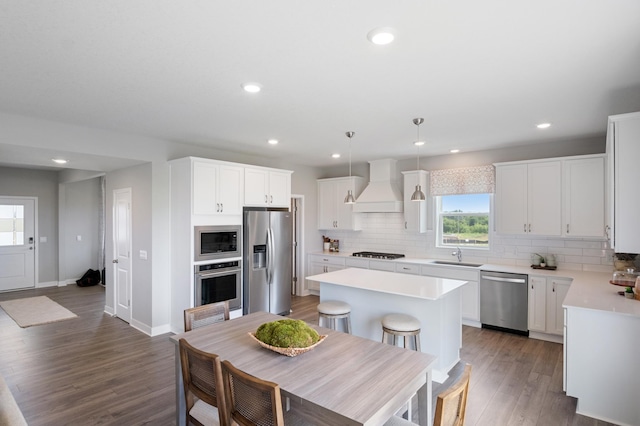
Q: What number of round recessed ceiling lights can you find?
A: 8